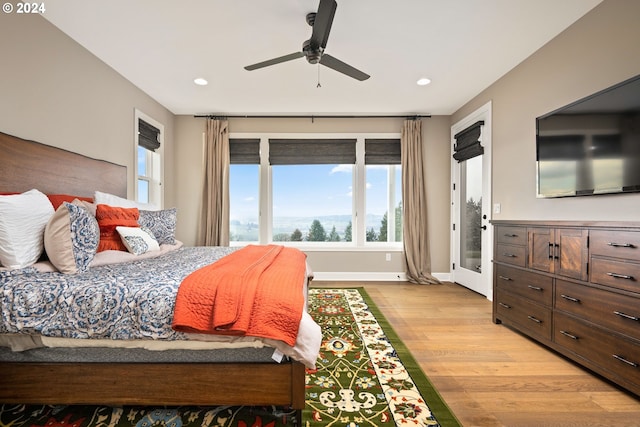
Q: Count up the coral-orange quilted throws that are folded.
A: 1